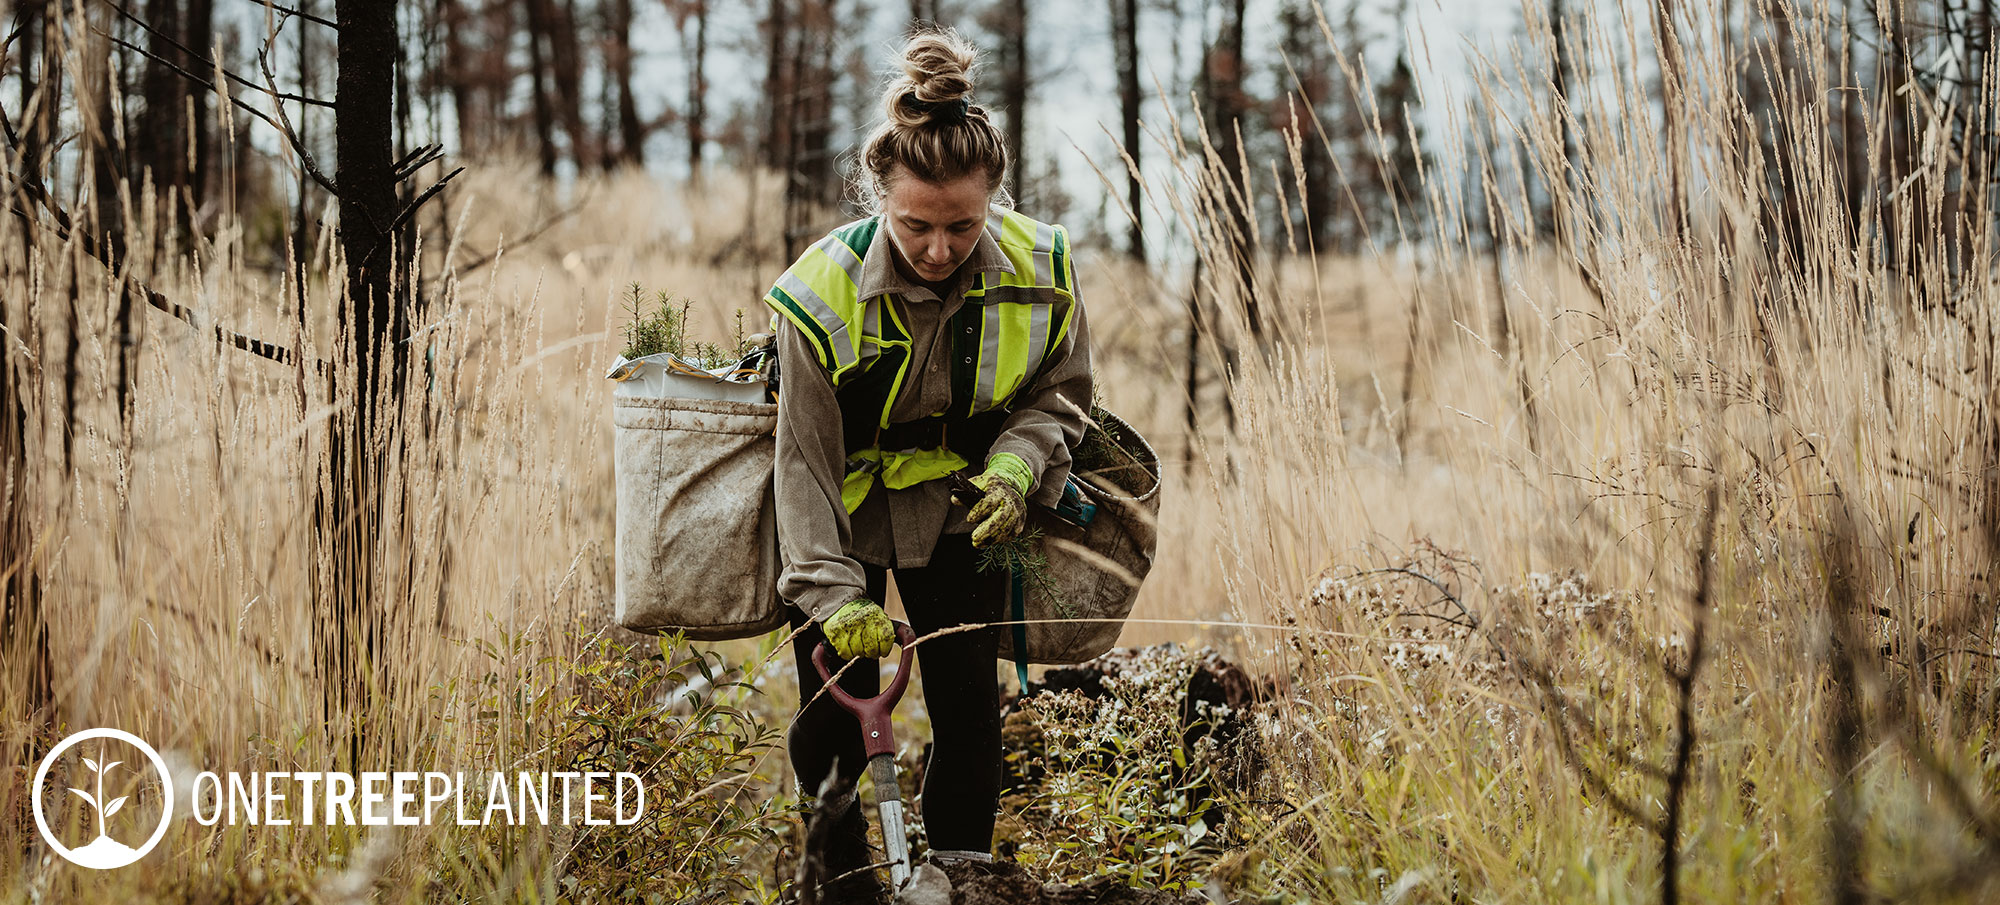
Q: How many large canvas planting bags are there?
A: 2